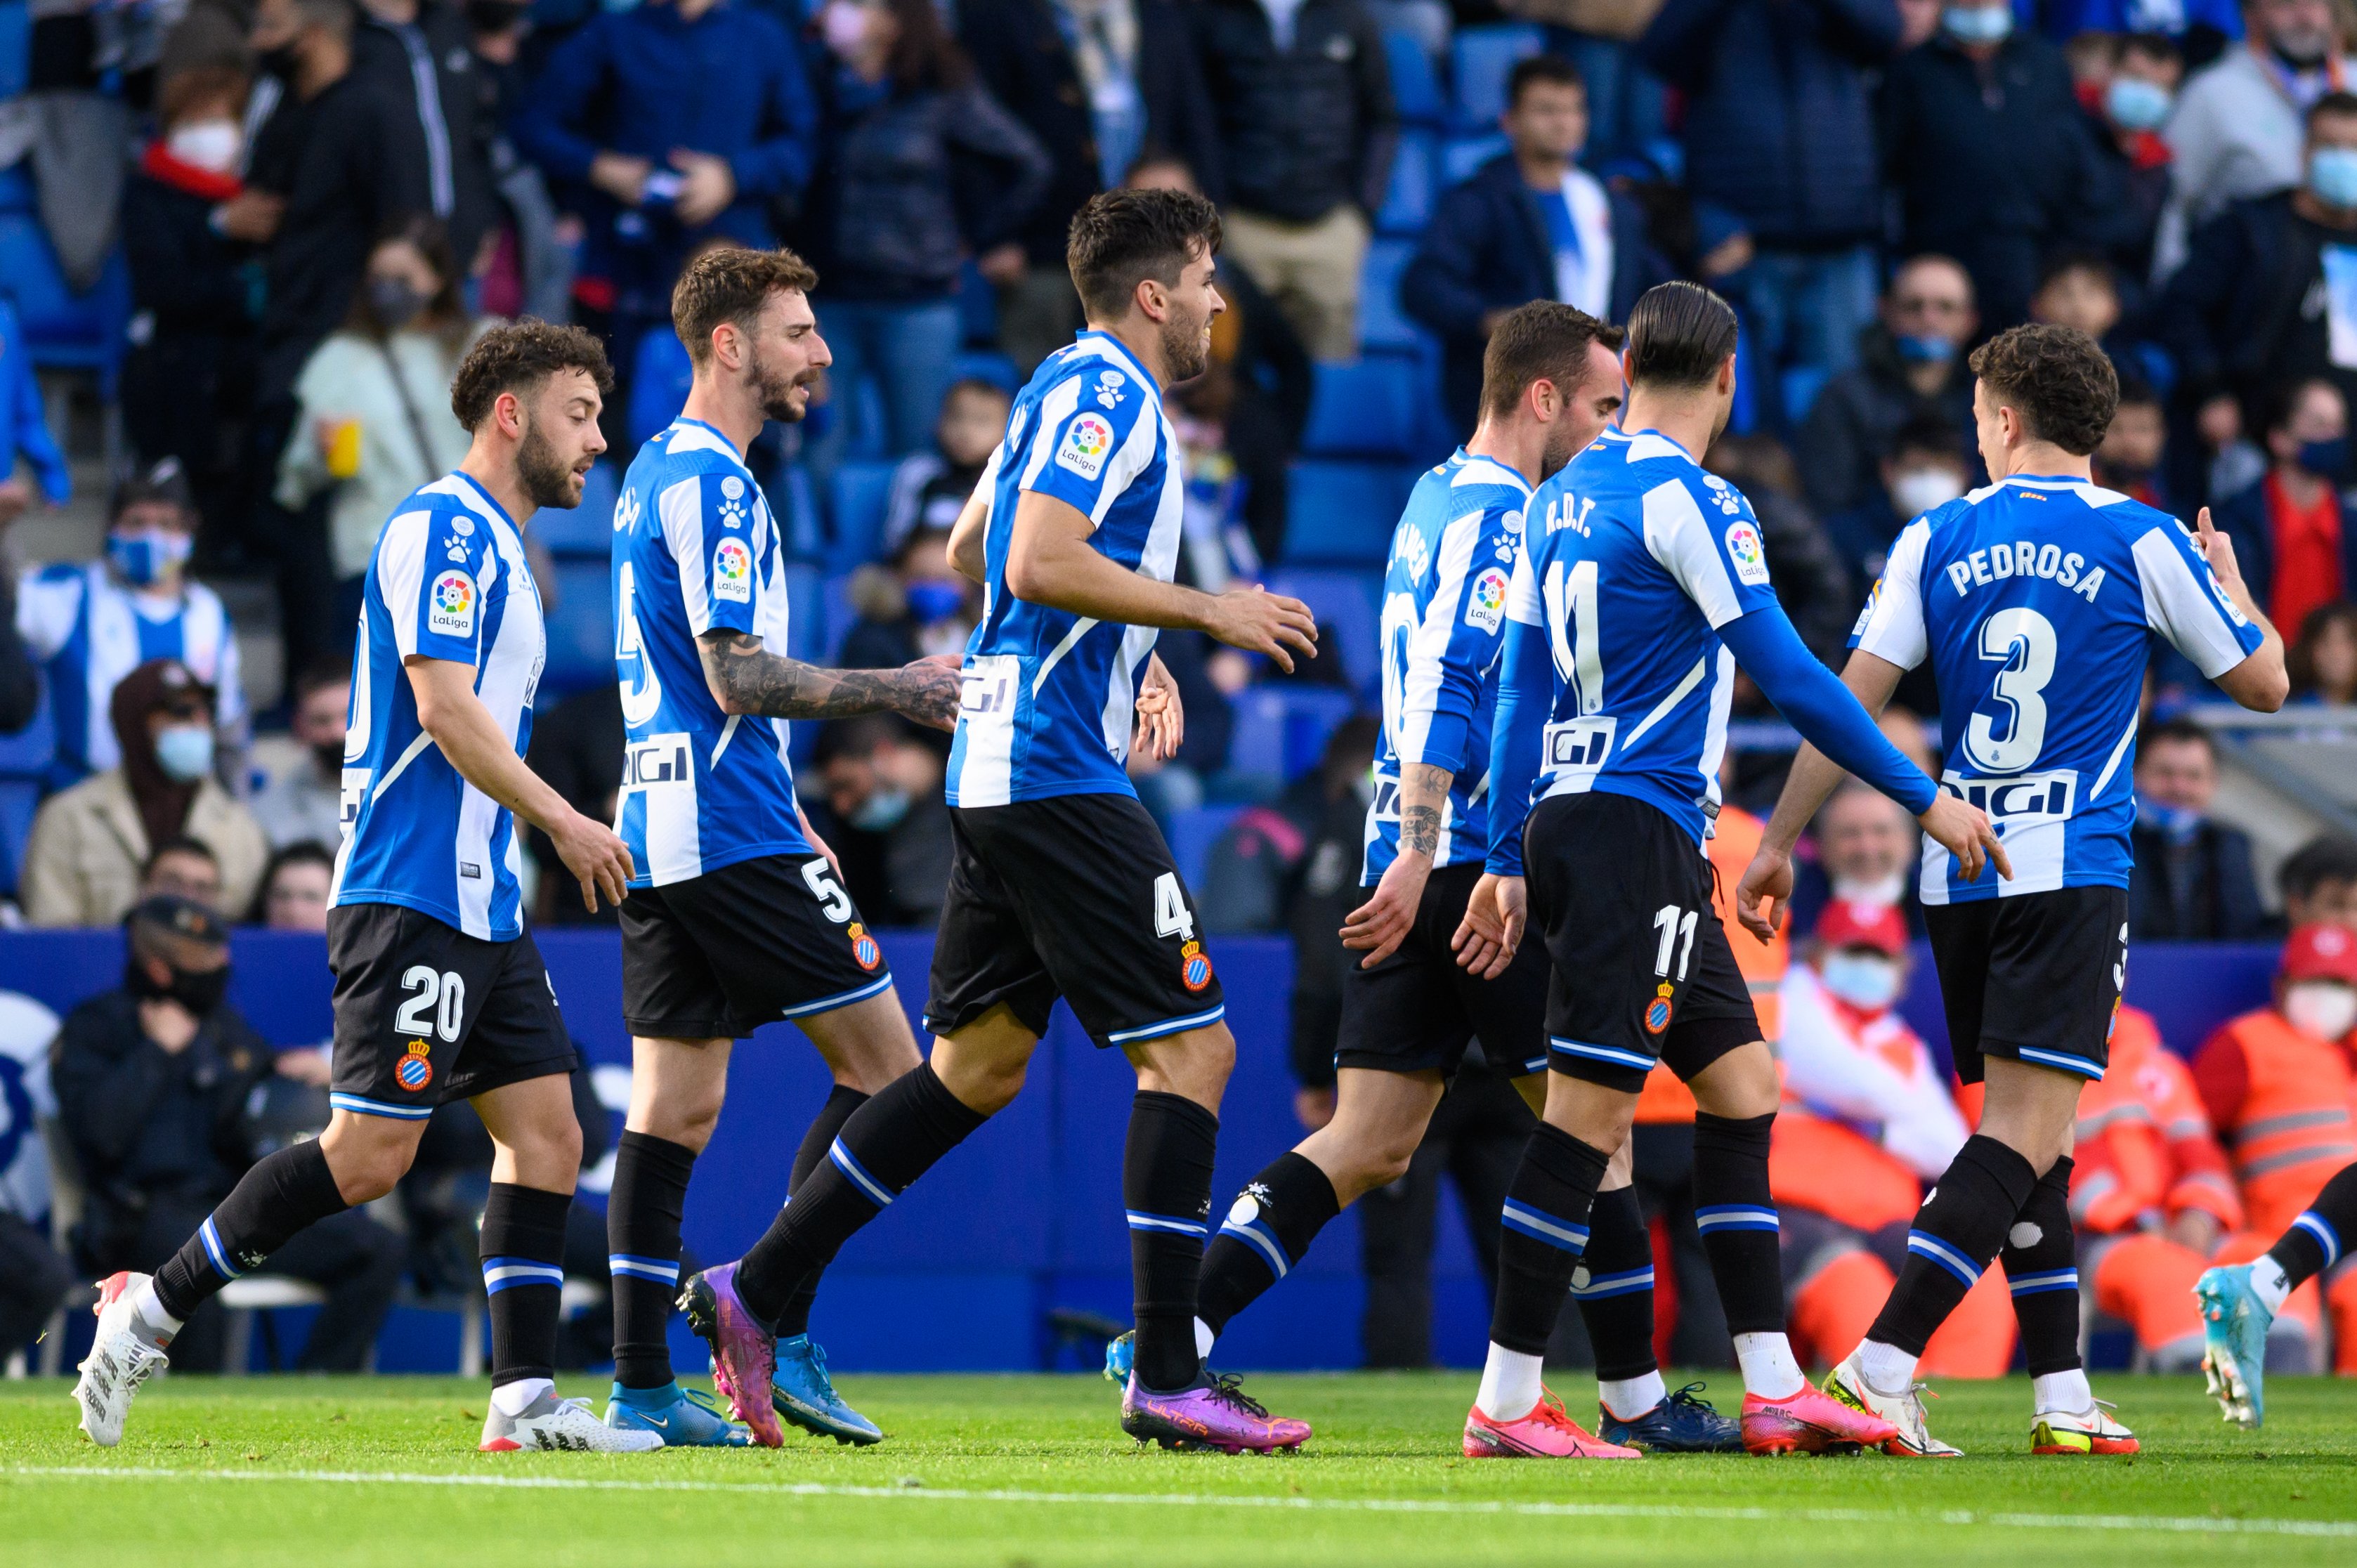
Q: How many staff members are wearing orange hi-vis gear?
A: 4